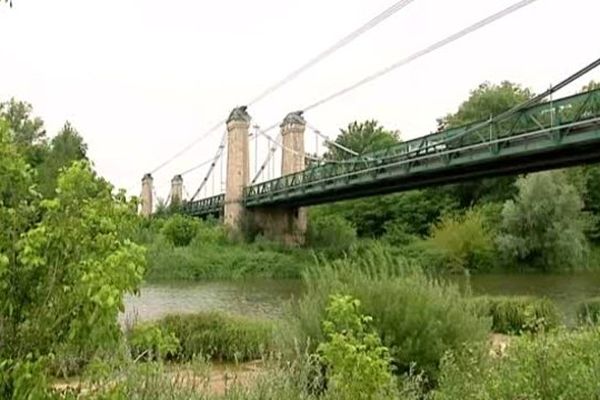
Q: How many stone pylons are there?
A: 4